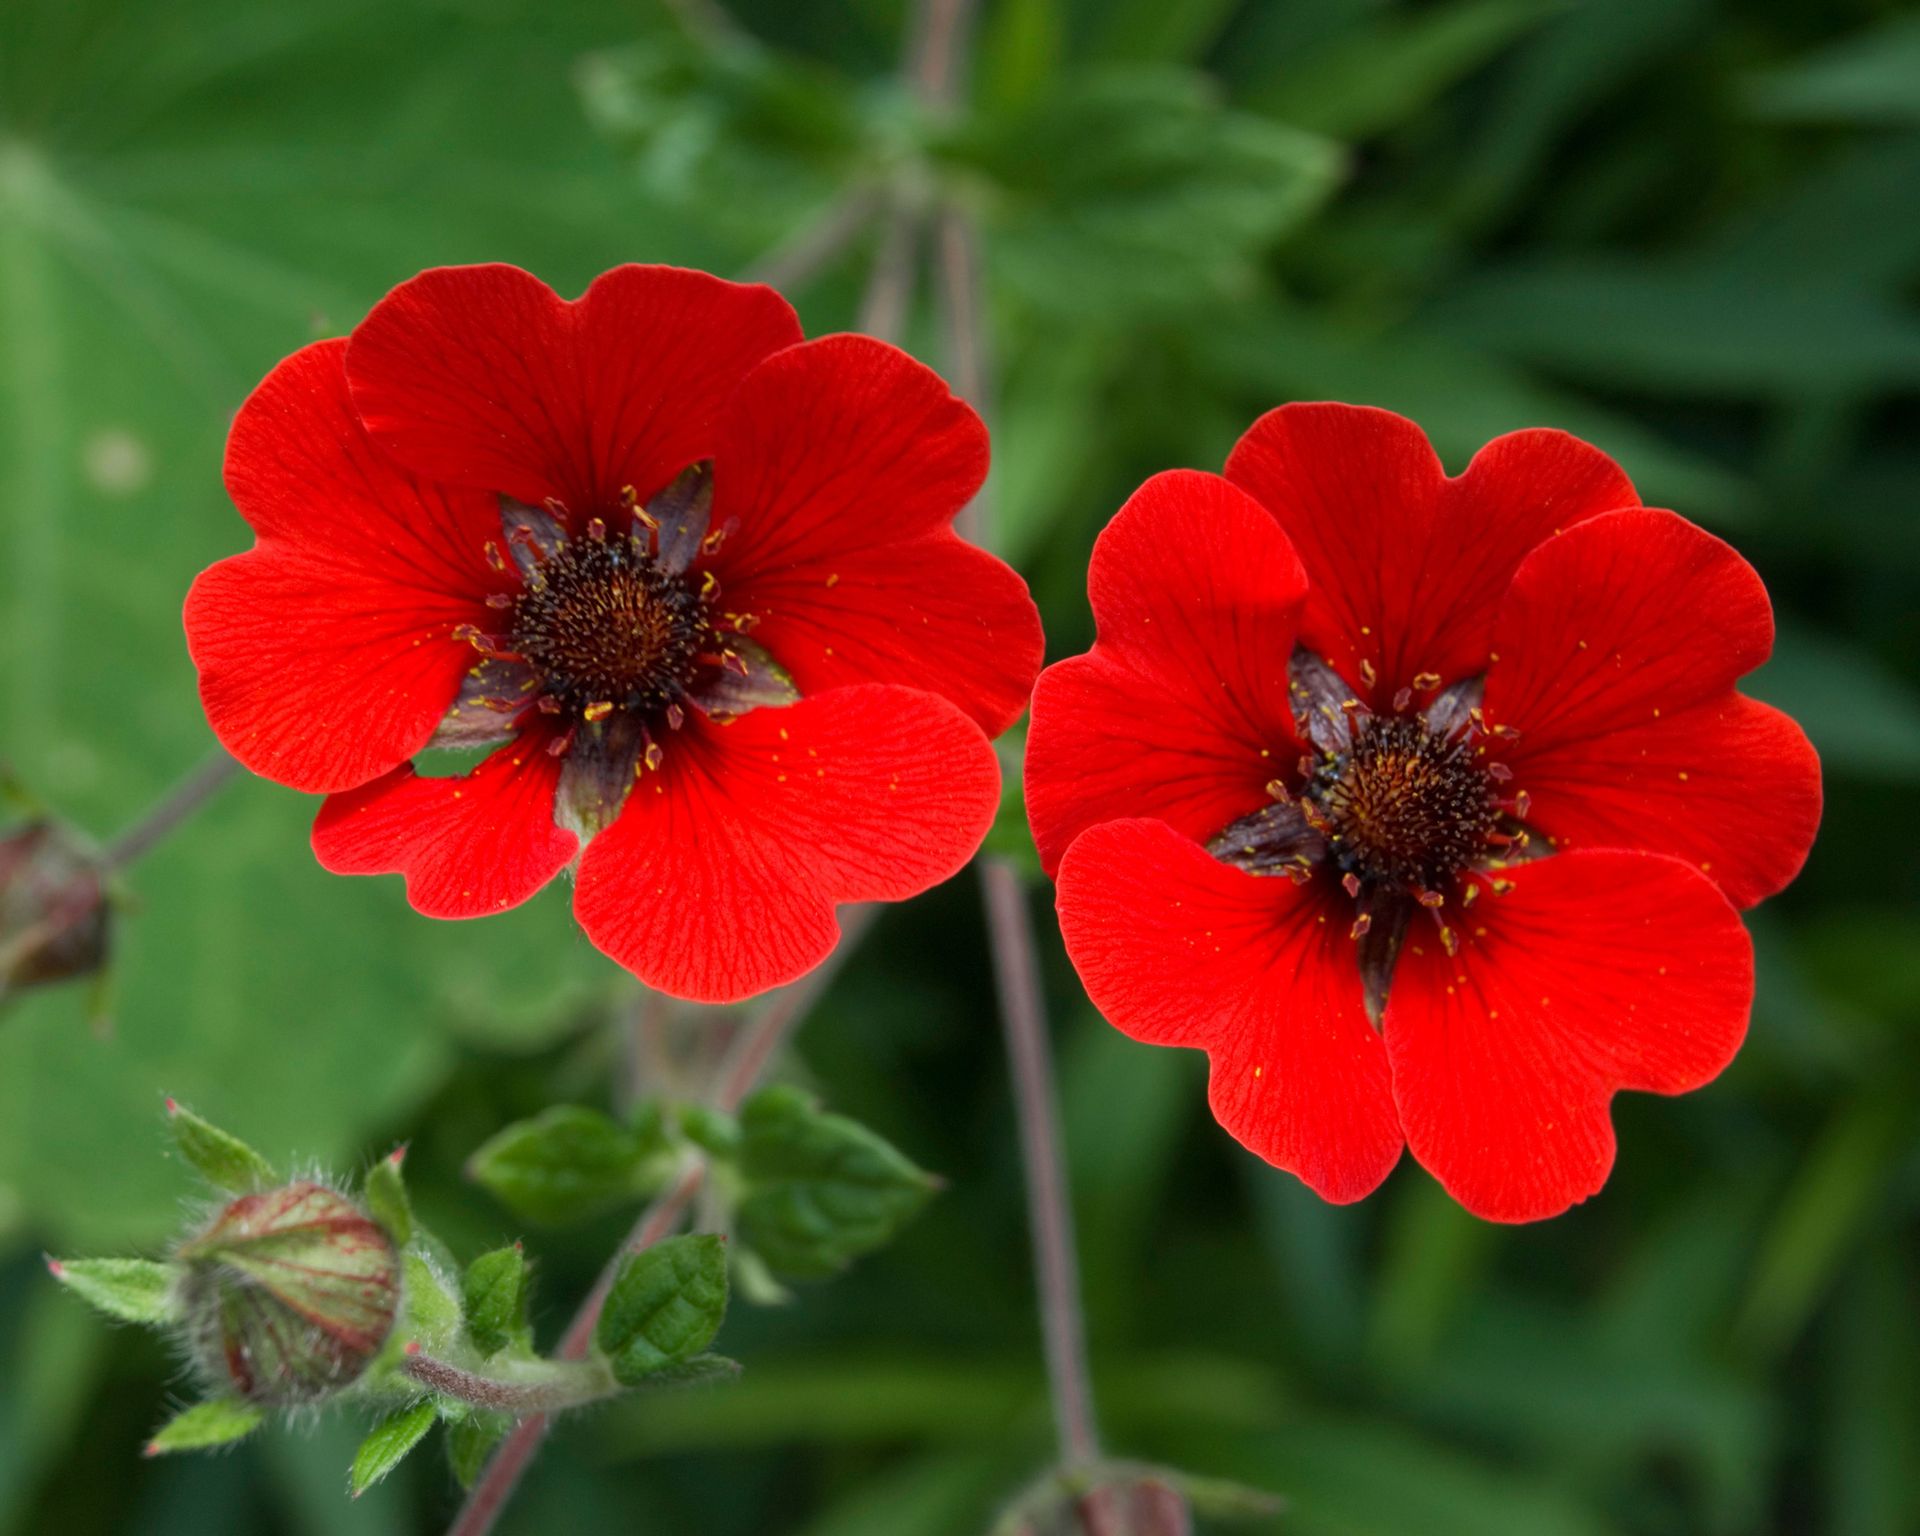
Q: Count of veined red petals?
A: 10